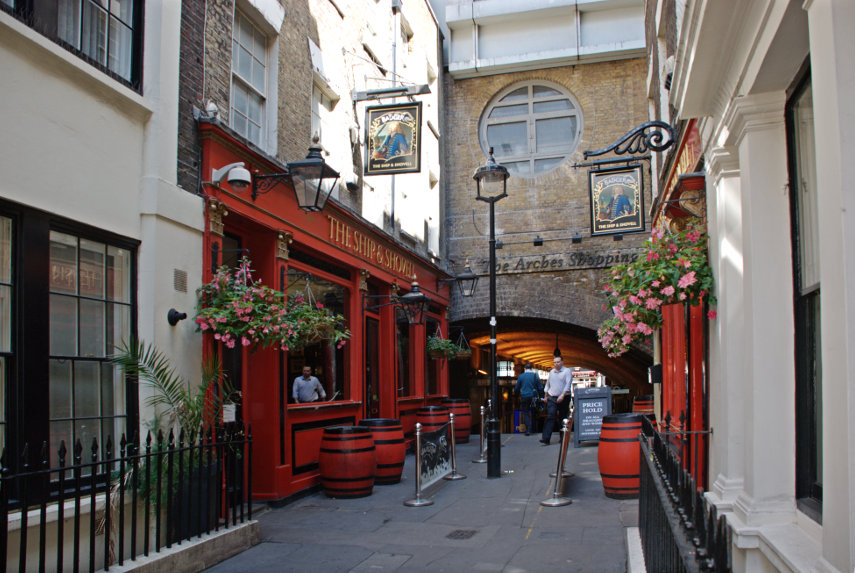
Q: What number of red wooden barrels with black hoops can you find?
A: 6